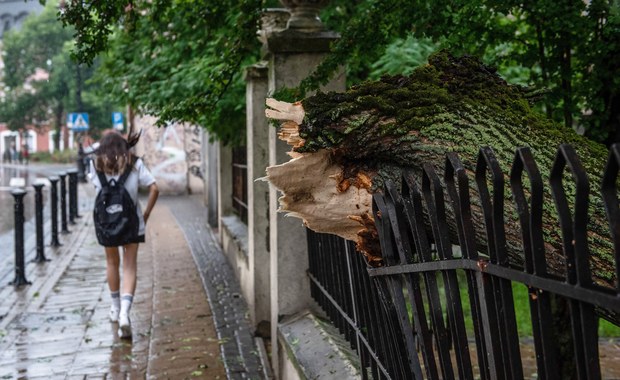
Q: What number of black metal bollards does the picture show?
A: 6